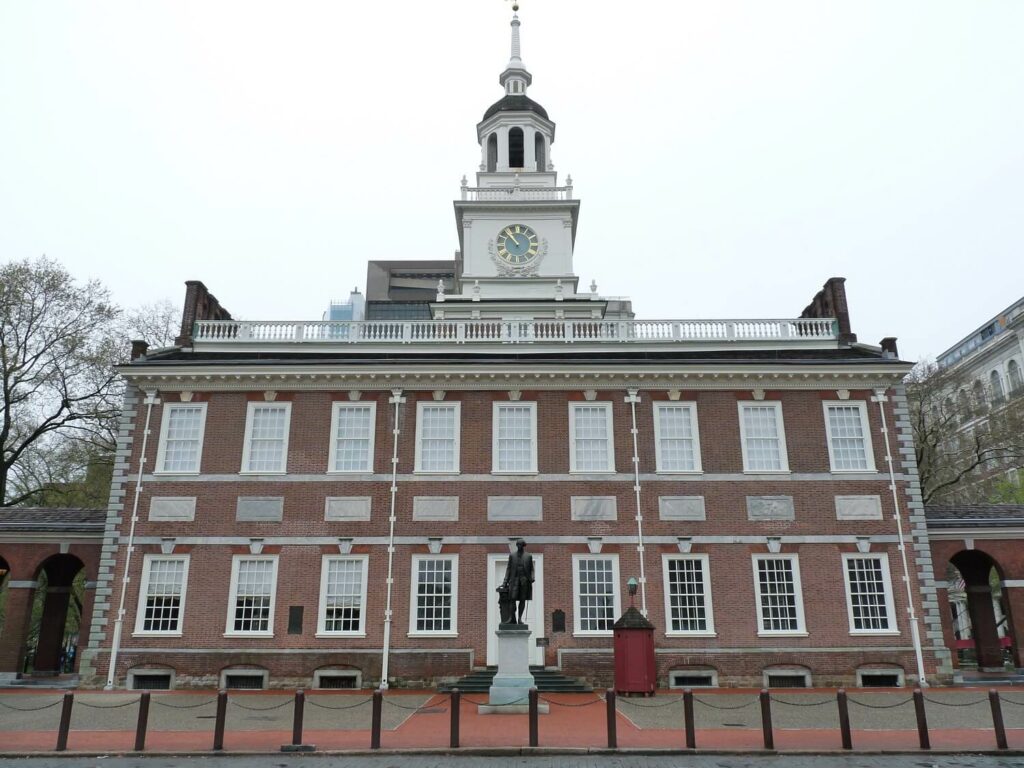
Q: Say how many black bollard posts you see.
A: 13